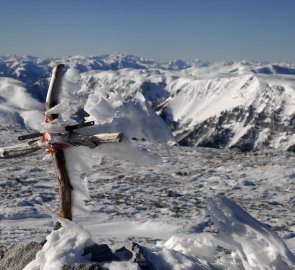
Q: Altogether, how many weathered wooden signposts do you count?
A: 1